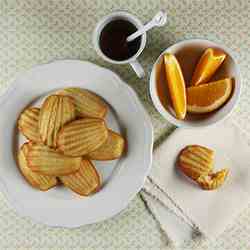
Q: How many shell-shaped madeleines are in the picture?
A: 9